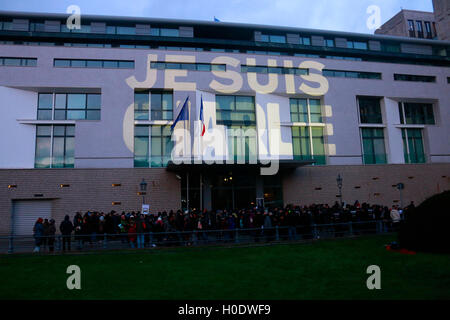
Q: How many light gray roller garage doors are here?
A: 1